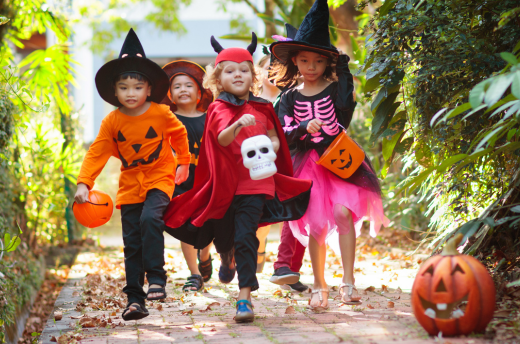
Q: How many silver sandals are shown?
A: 2